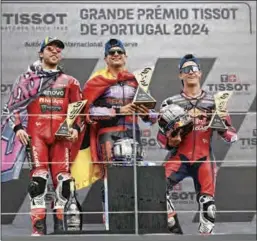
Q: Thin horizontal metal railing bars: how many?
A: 3